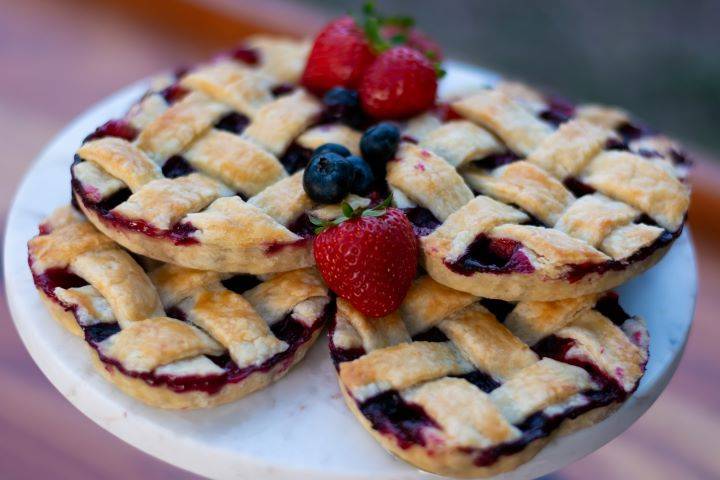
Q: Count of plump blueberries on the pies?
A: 5